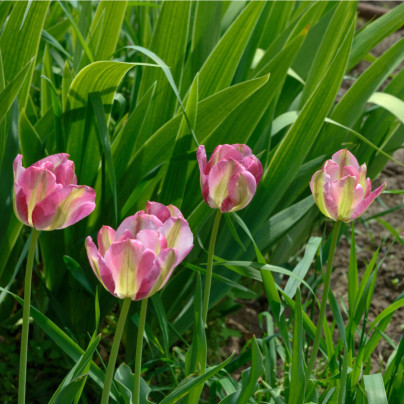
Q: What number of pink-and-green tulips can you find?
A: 5